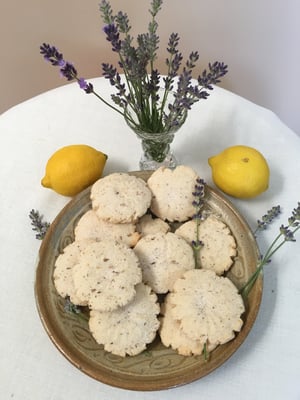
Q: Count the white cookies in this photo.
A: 11